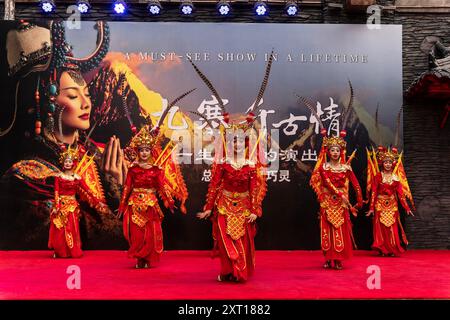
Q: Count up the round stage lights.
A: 8